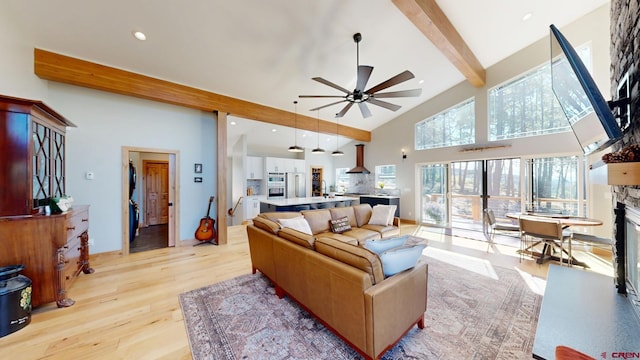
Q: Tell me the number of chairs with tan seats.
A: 2